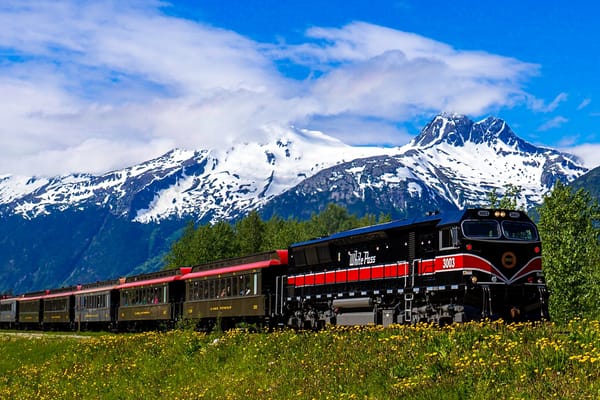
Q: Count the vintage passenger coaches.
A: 6